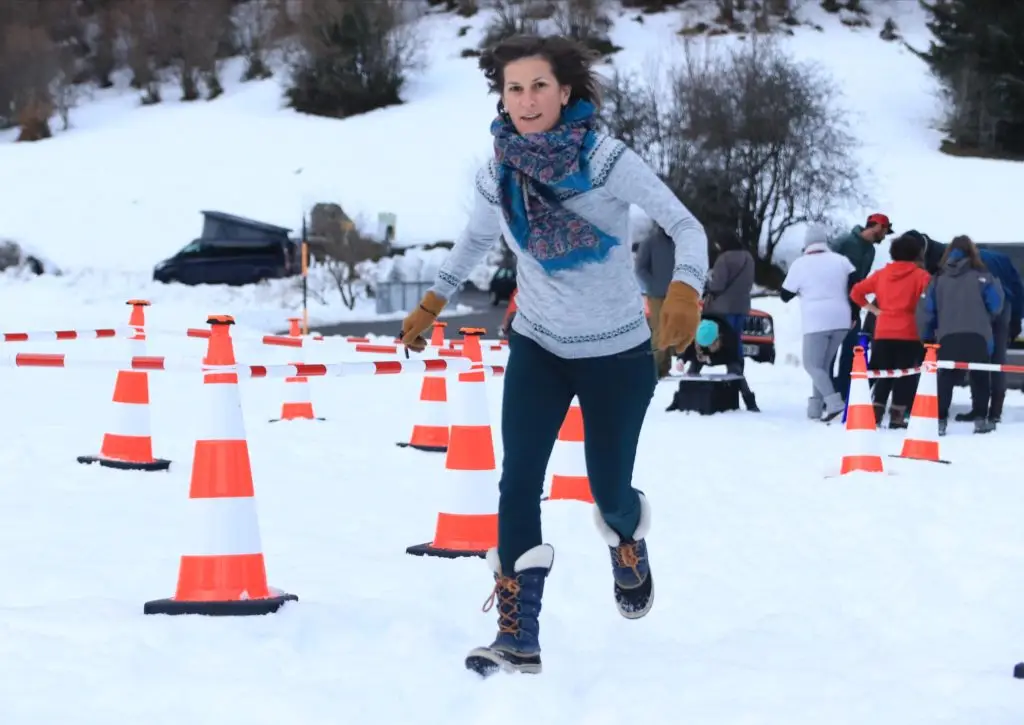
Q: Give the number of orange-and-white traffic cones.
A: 8